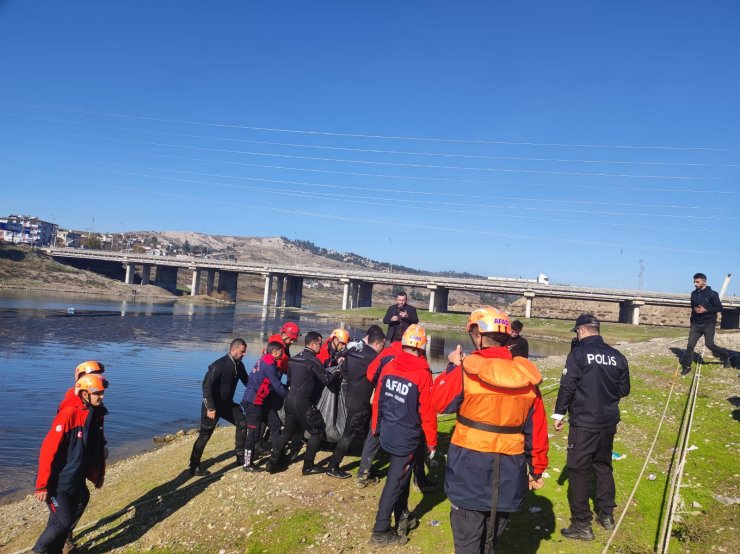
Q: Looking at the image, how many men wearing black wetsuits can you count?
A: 3